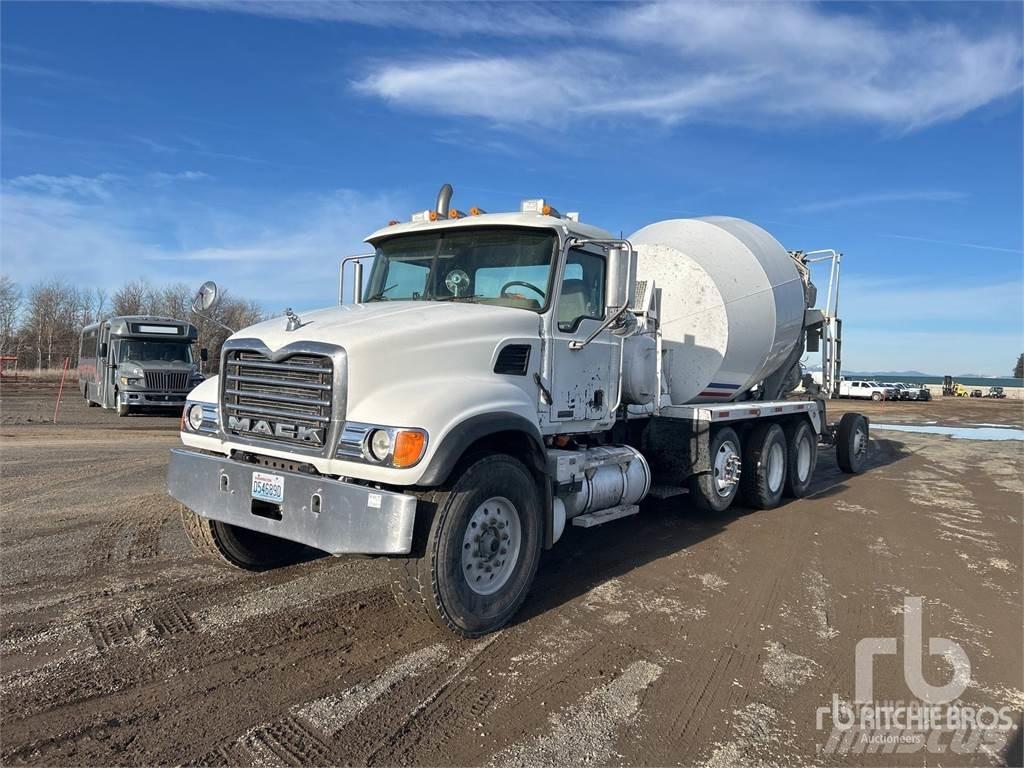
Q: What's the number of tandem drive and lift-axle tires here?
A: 4